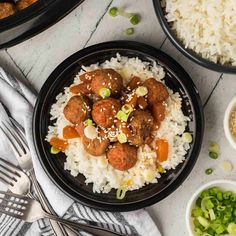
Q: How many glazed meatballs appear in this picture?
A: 7